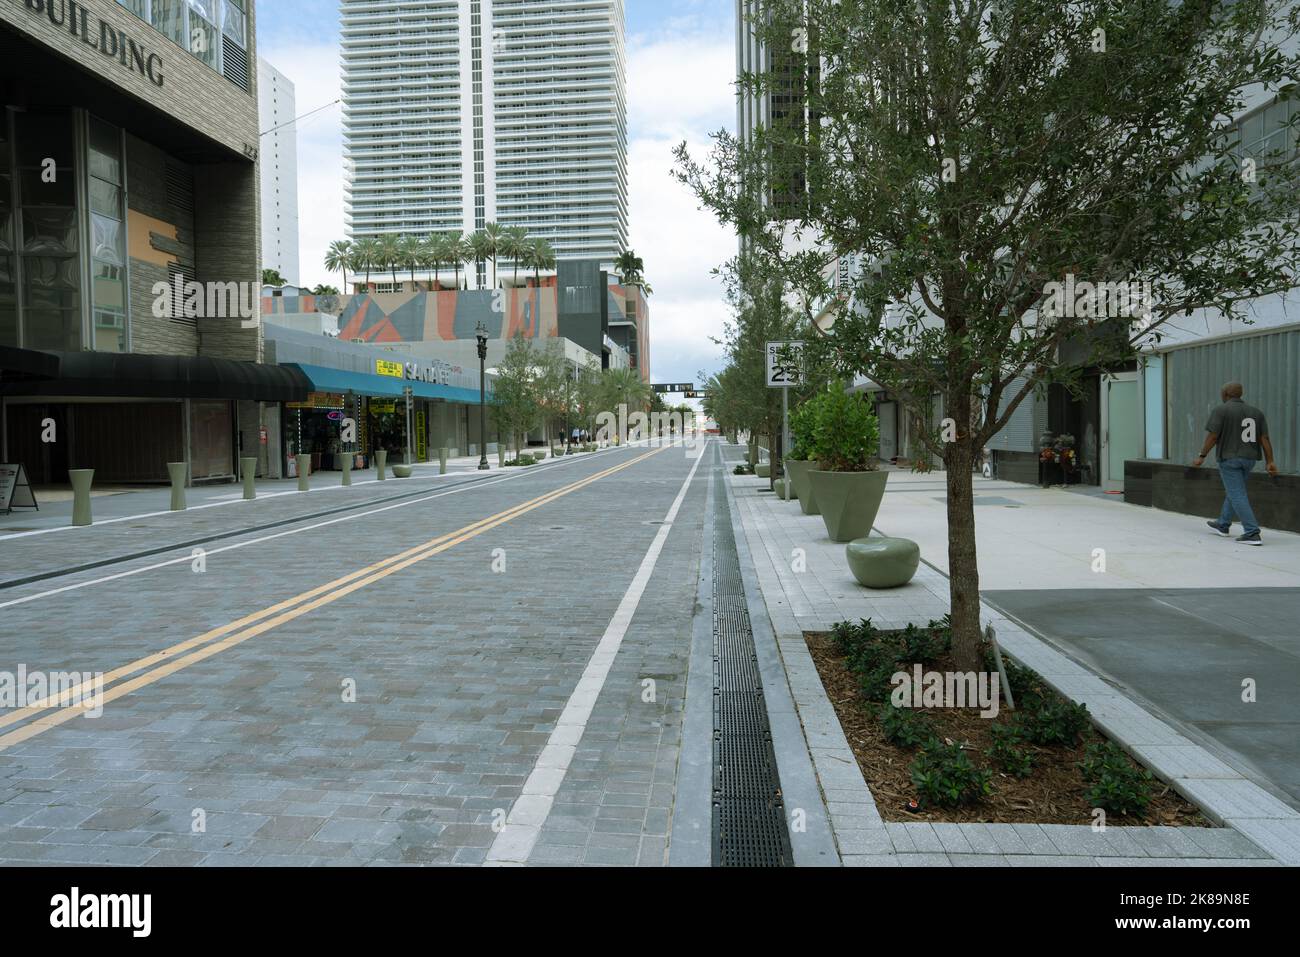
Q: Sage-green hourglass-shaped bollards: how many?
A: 8